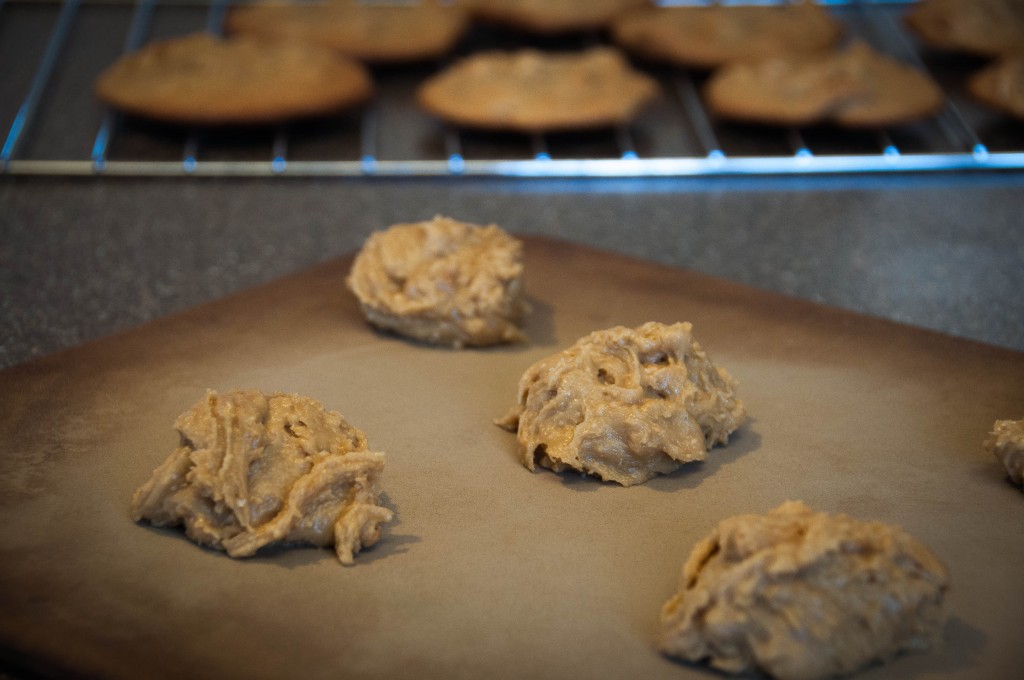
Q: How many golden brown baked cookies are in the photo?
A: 8